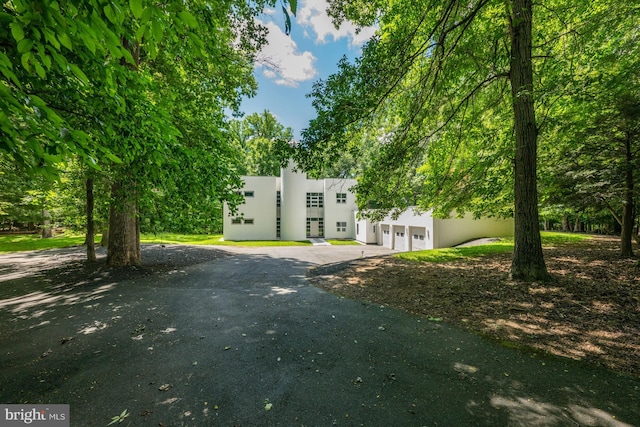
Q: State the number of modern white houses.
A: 1